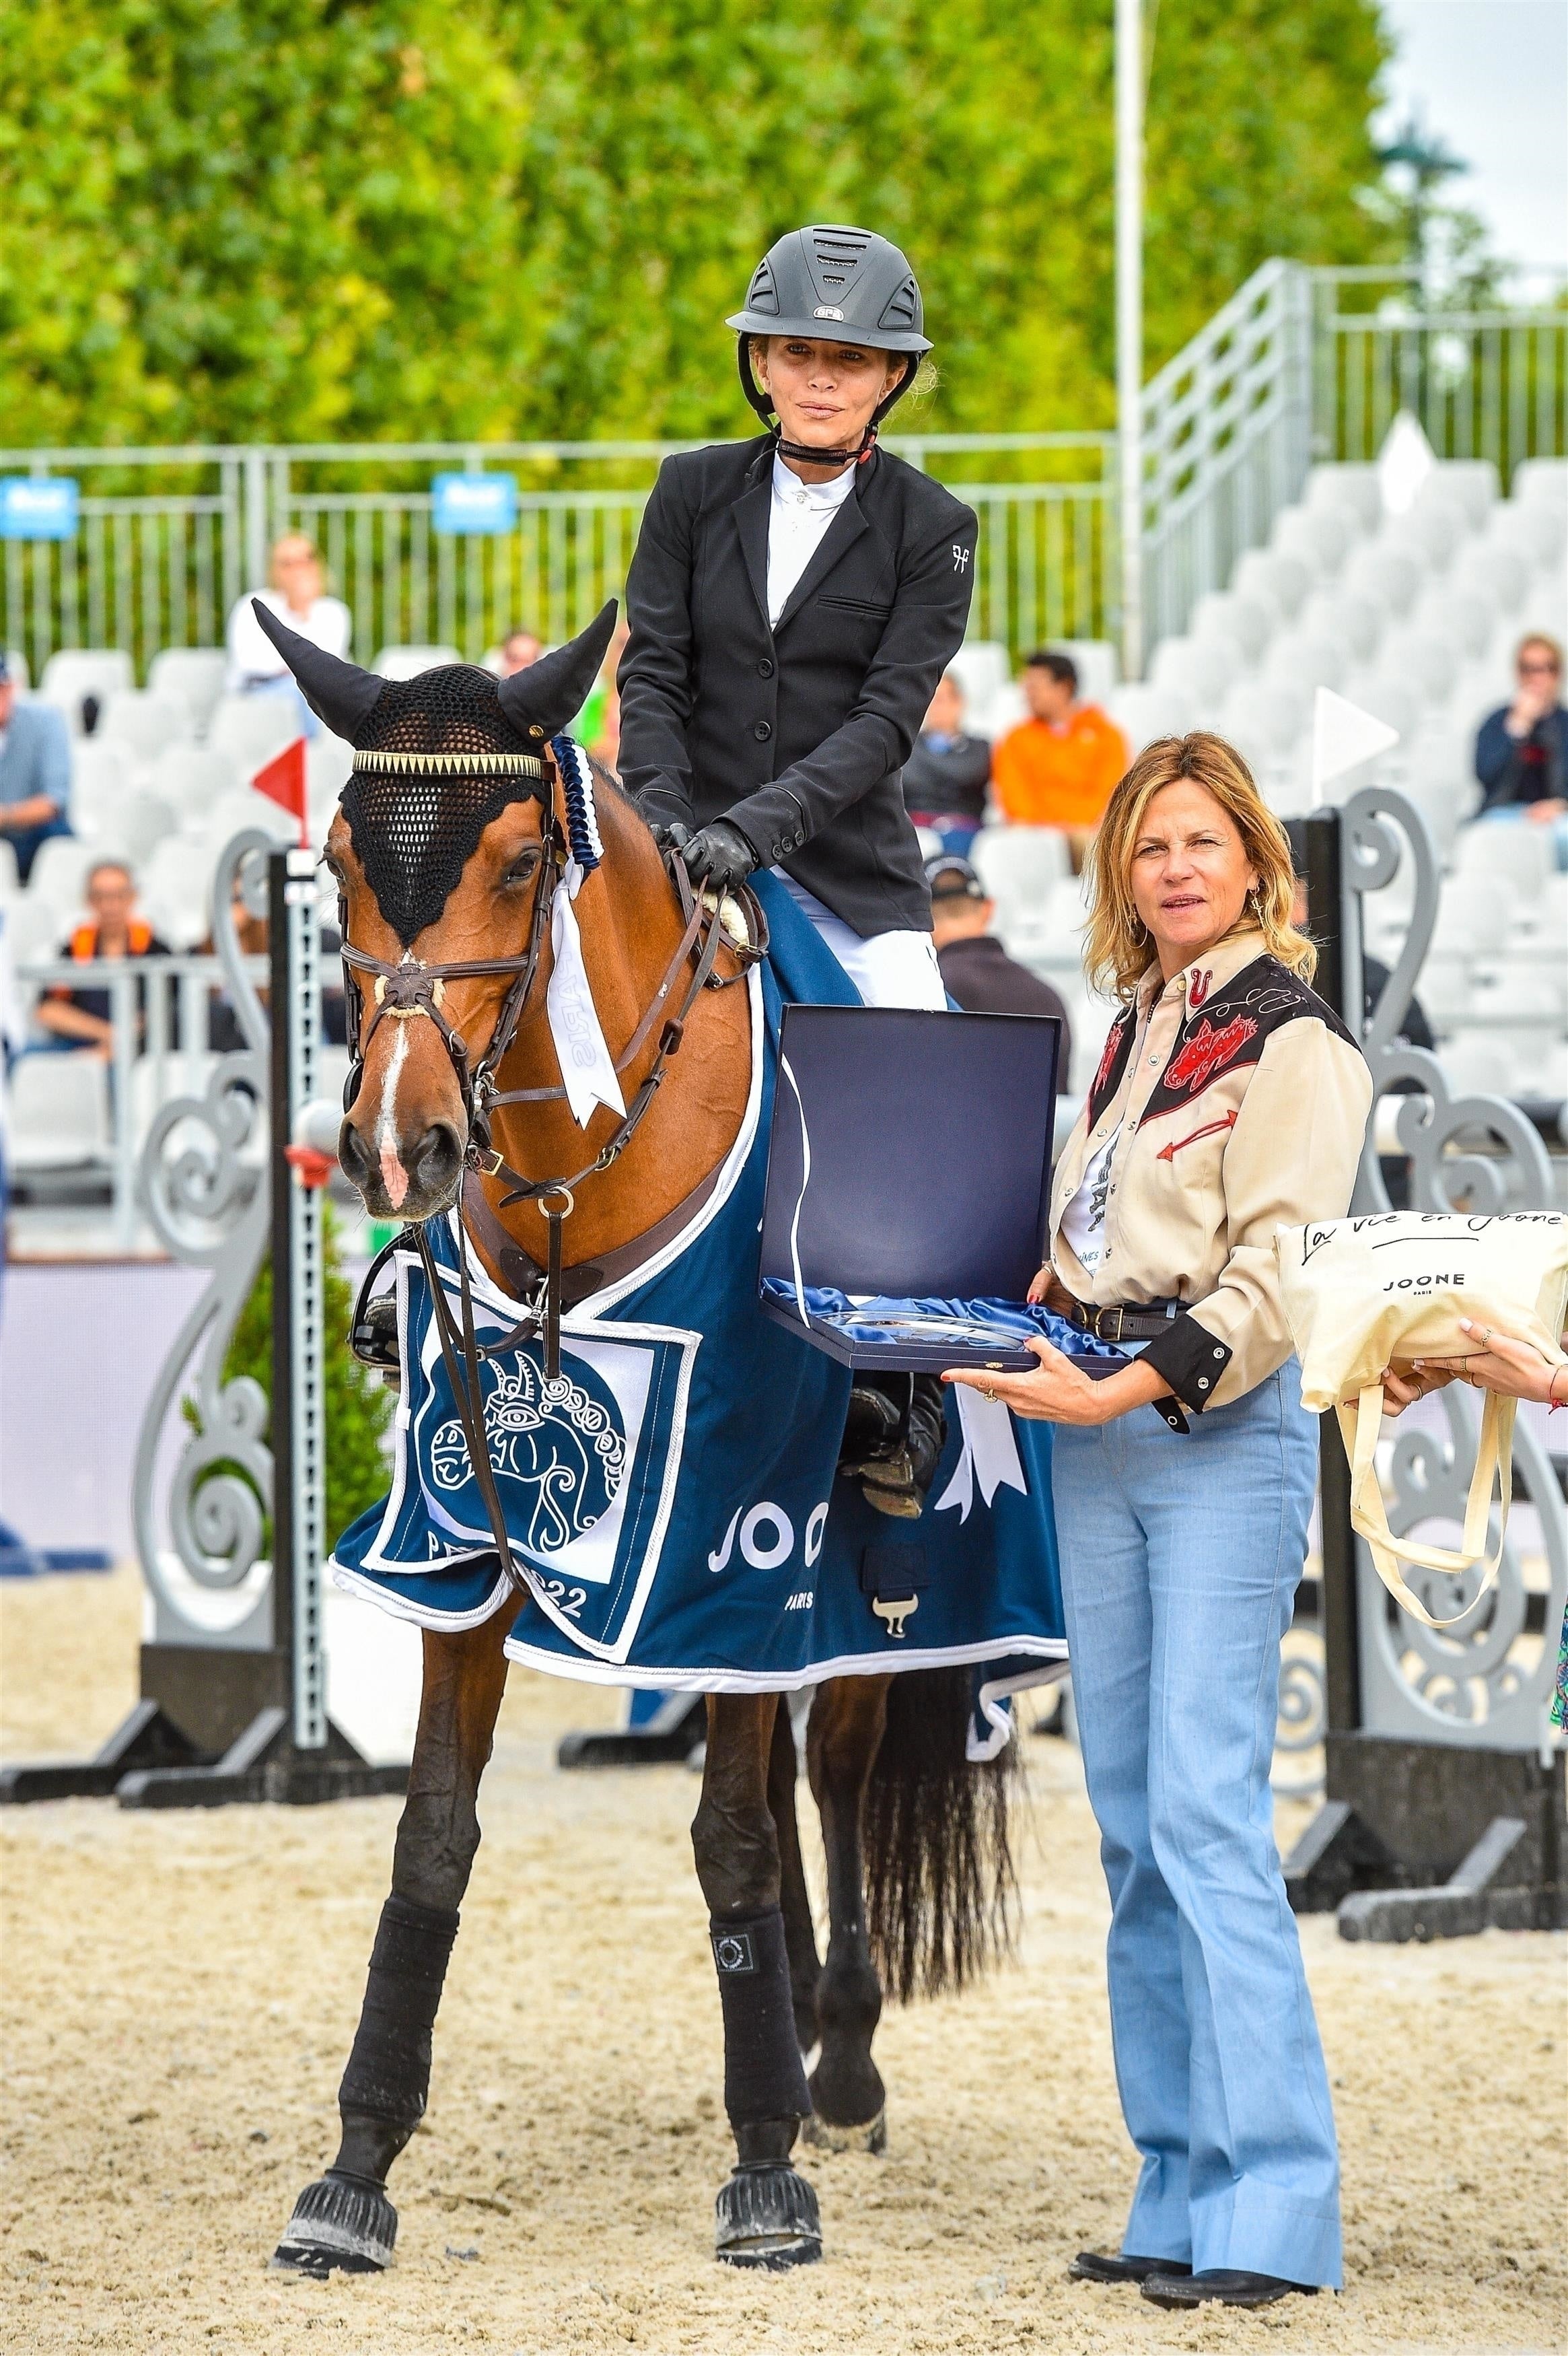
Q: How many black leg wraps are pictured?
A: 2